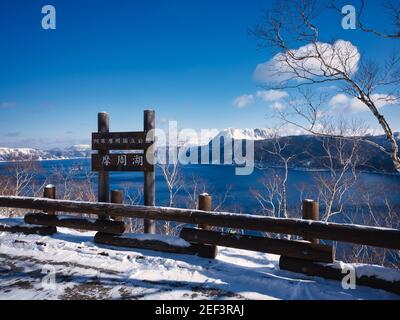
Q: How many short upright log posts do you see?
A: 4